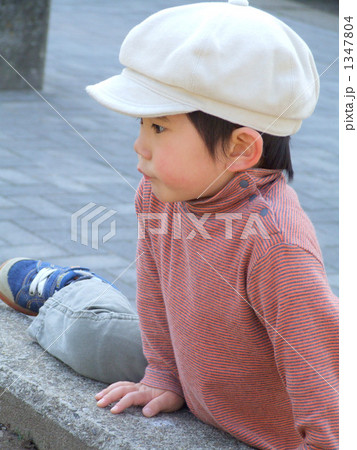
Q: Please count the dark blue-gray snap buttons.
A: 3